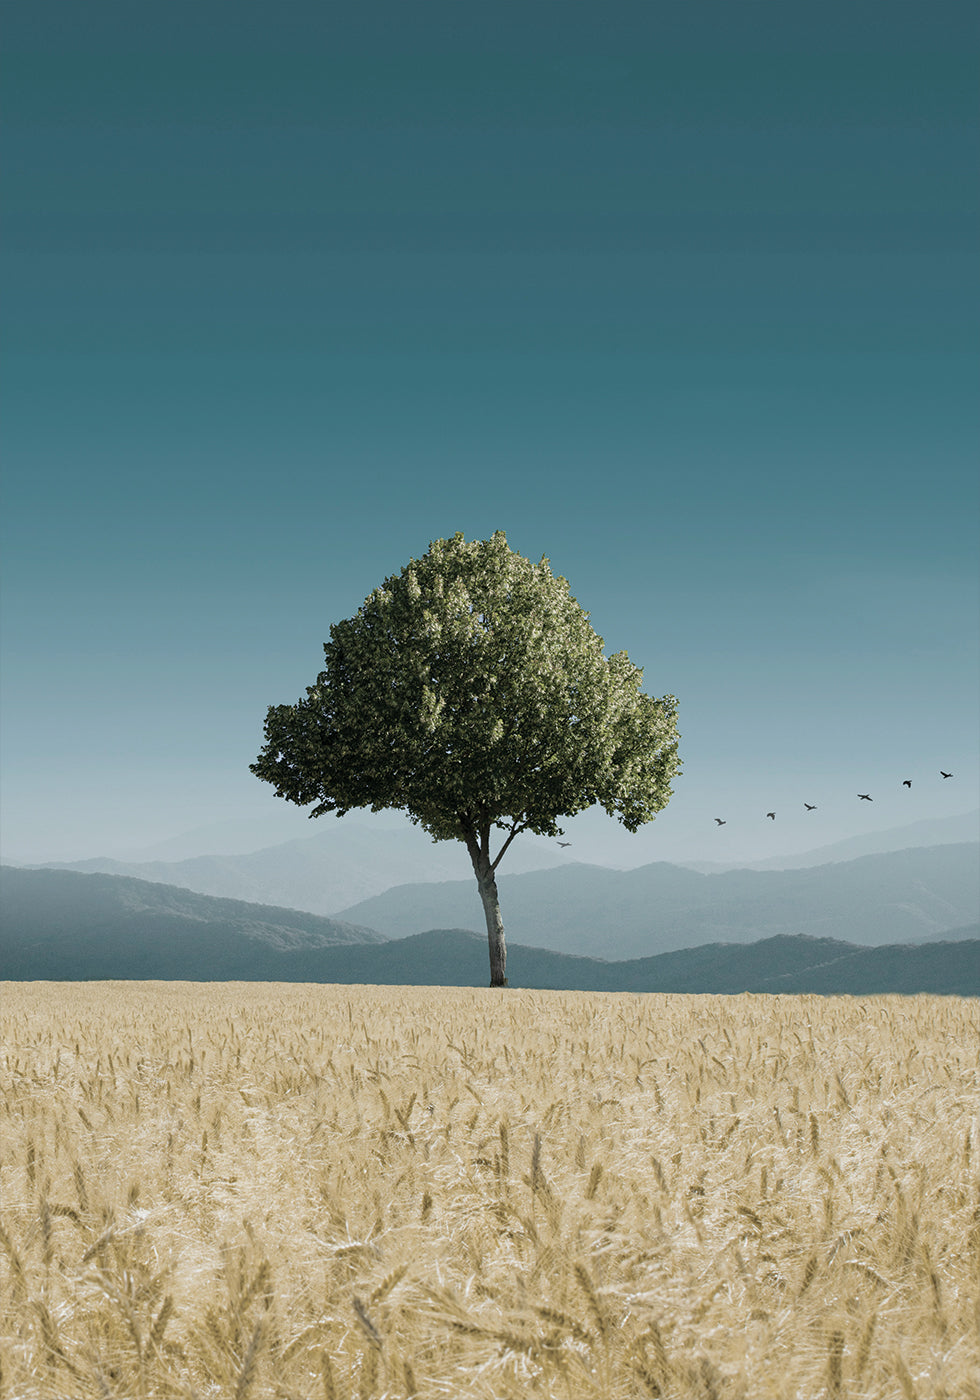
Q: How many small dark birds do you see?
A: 7